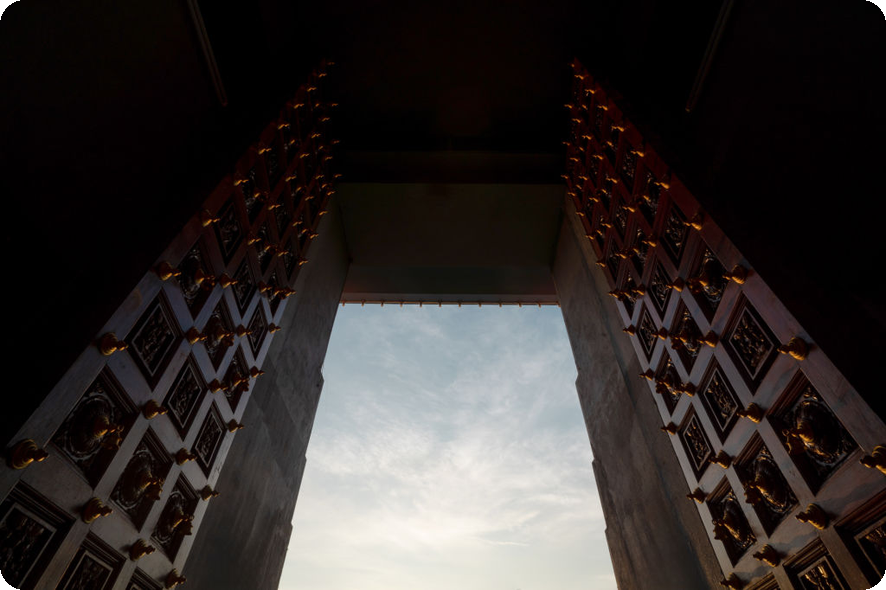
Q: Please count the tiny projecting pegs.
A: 12